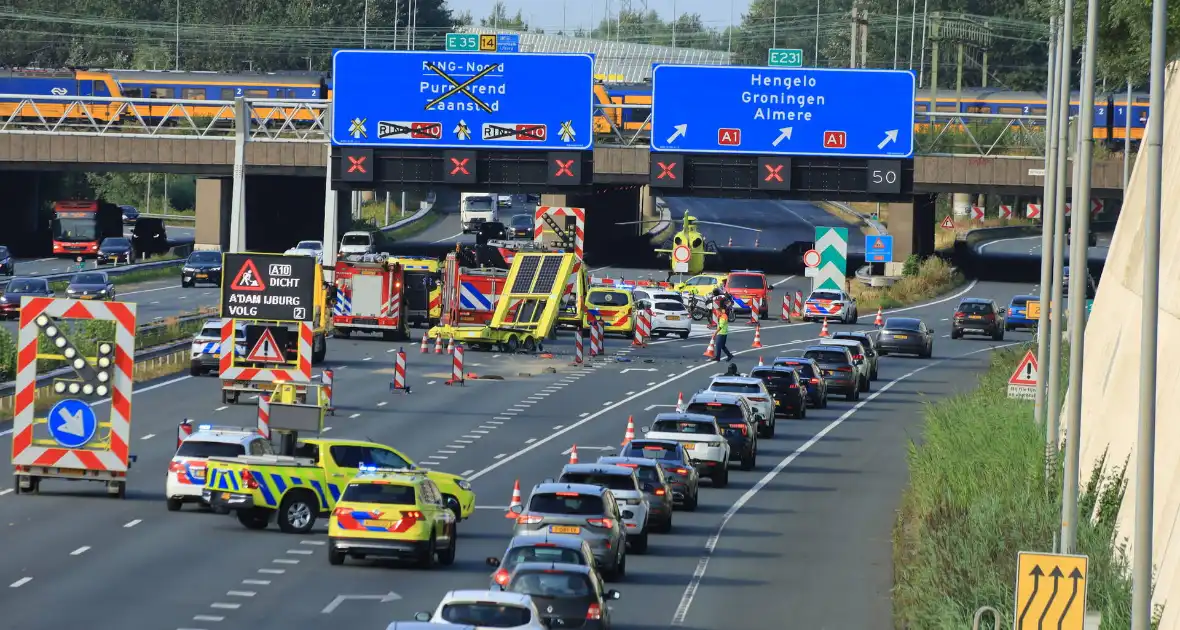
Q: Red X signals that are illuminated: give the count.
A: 5